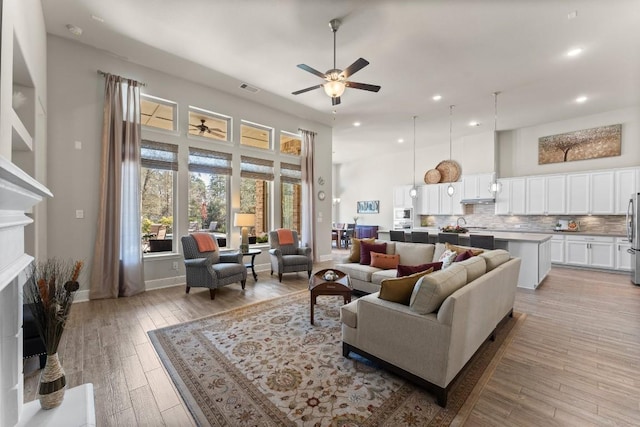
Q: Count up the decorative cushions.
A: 8